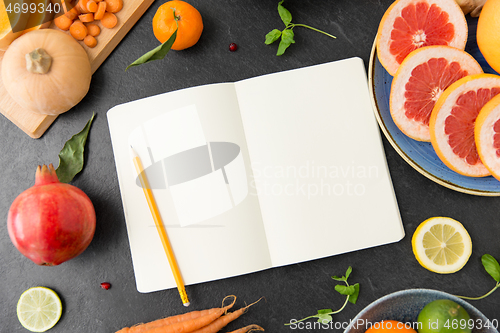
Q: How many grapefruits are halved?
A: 4